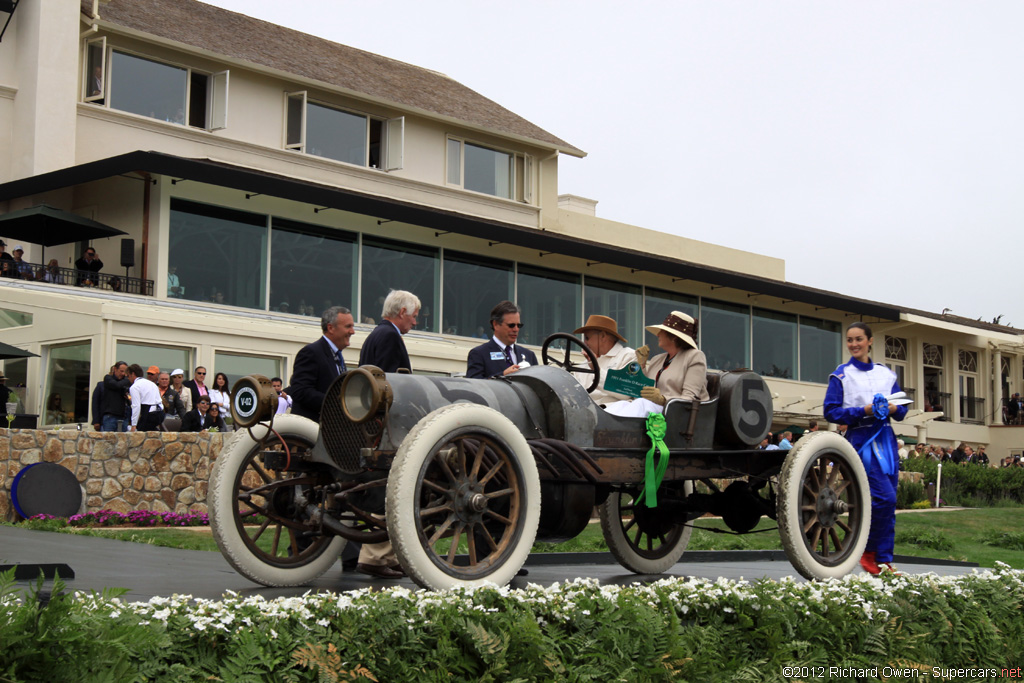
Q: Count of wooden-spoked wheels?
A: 4